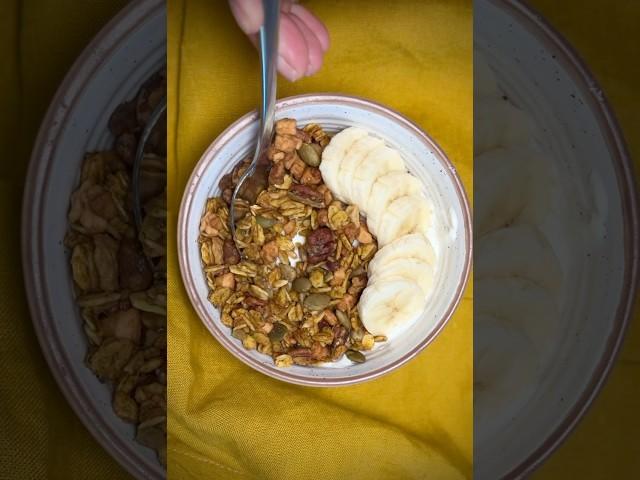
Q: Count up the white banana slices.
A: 8